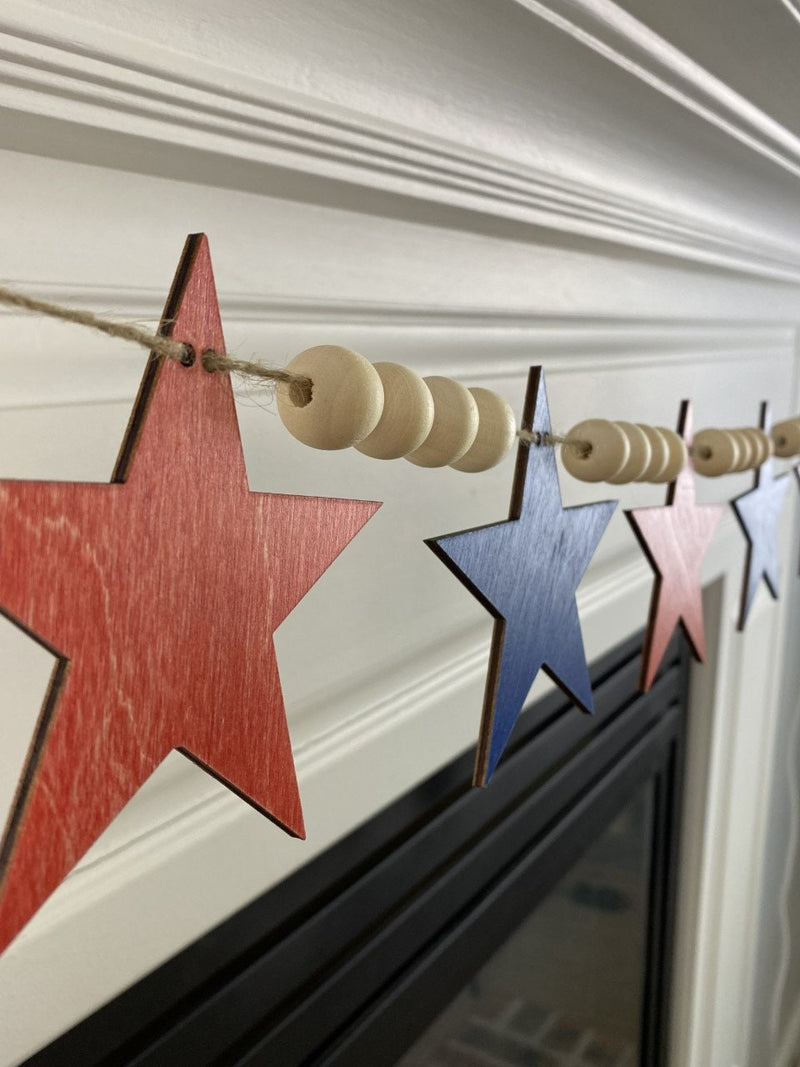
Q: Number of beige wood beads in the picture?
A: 13